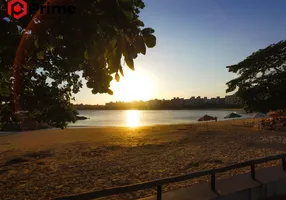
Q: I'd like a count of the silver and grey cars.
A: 0